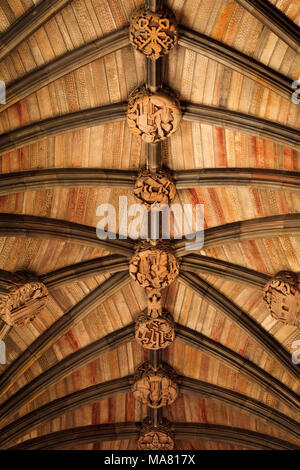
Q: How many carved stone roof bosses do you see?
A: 9